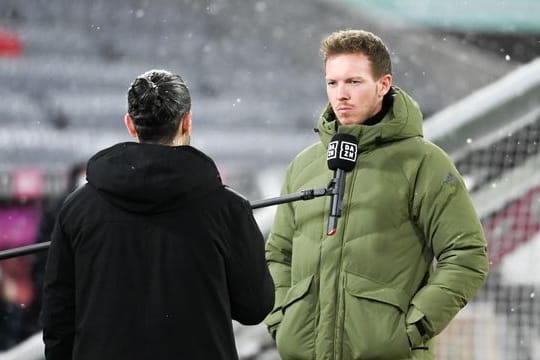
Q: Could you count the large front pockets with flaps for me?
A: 2